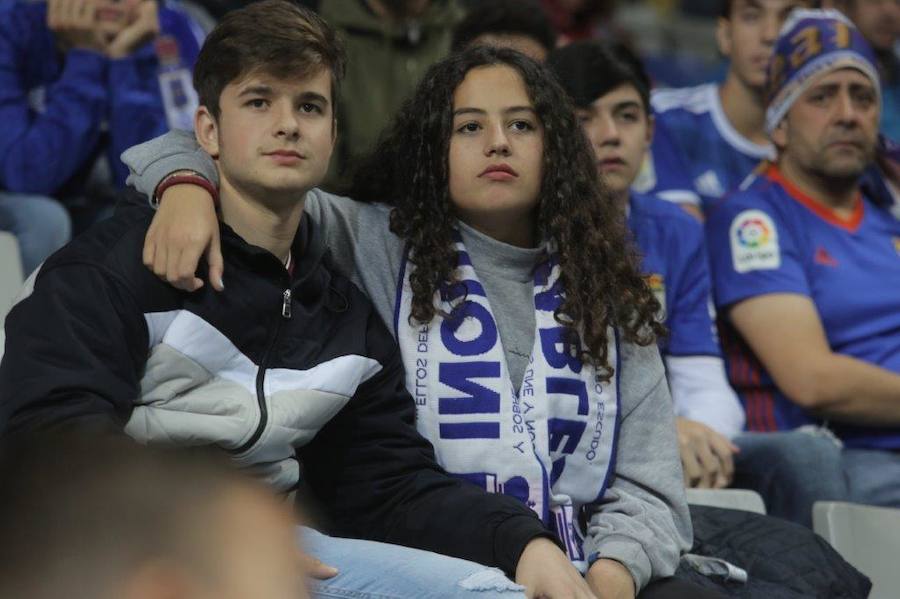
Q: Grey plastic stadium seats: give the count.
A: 3